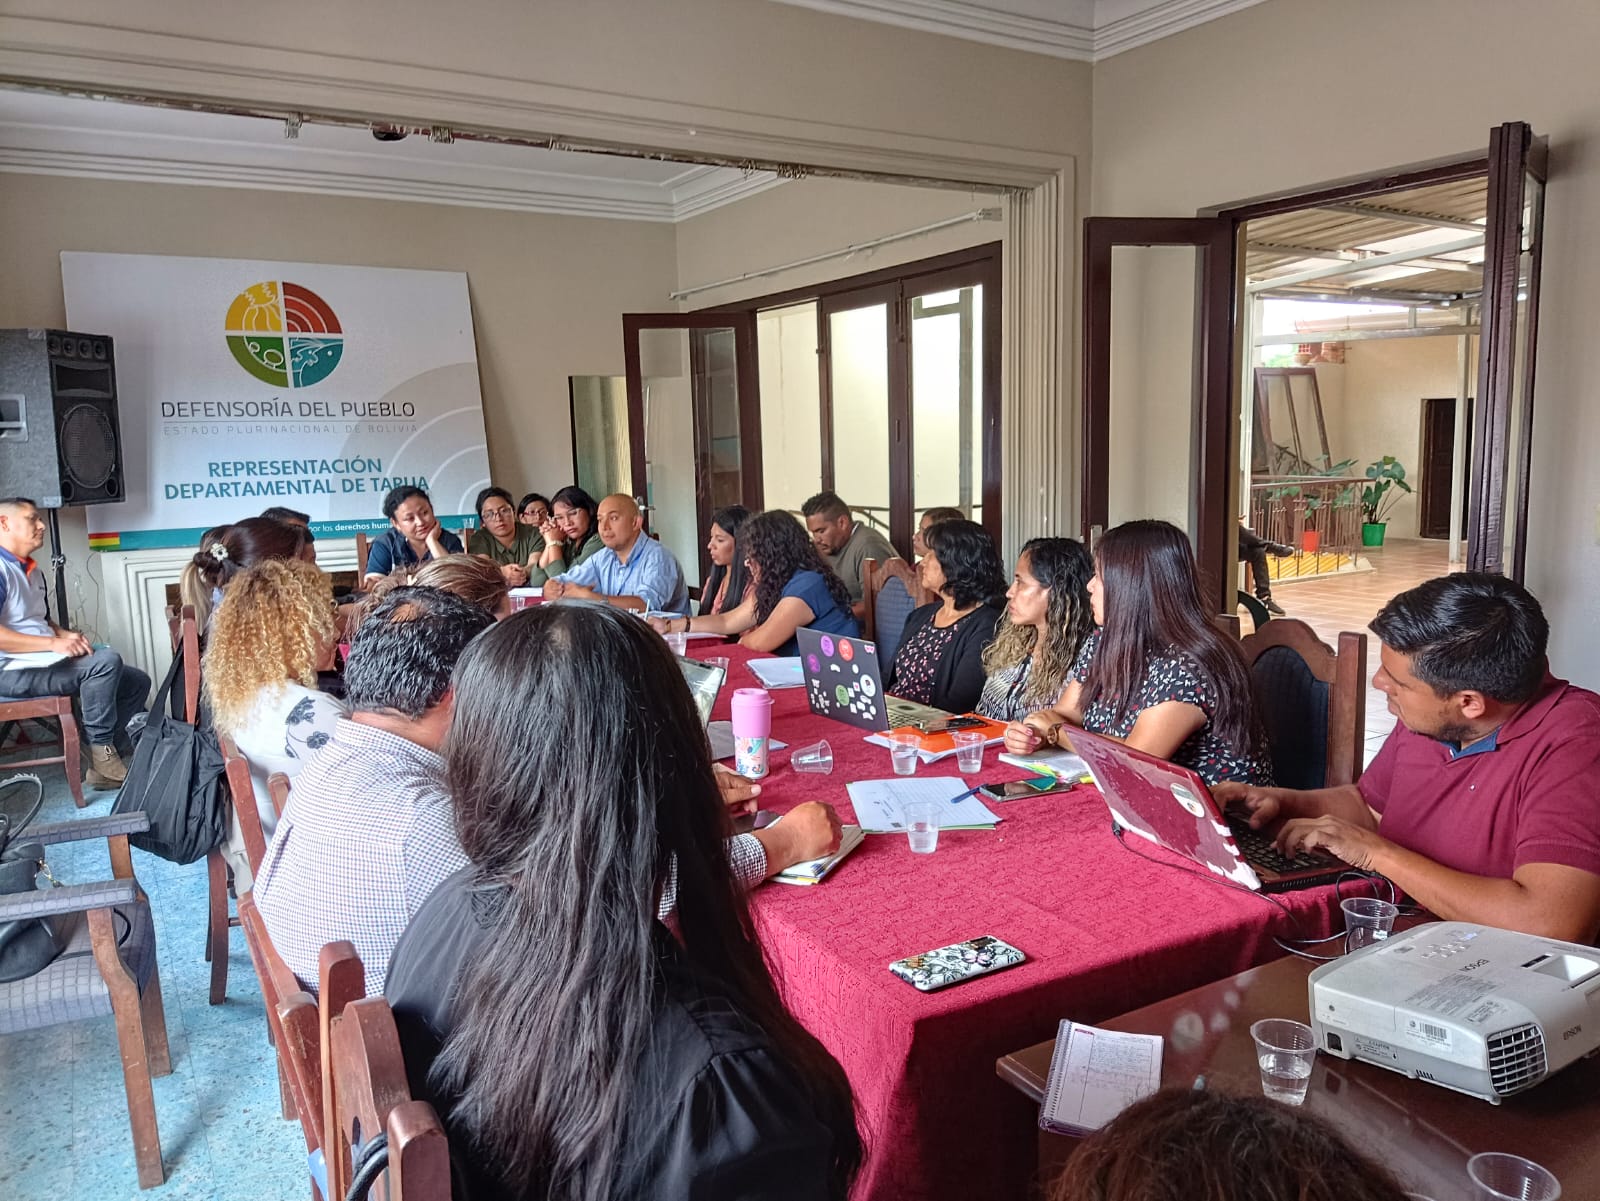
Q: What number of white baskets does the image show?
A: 0